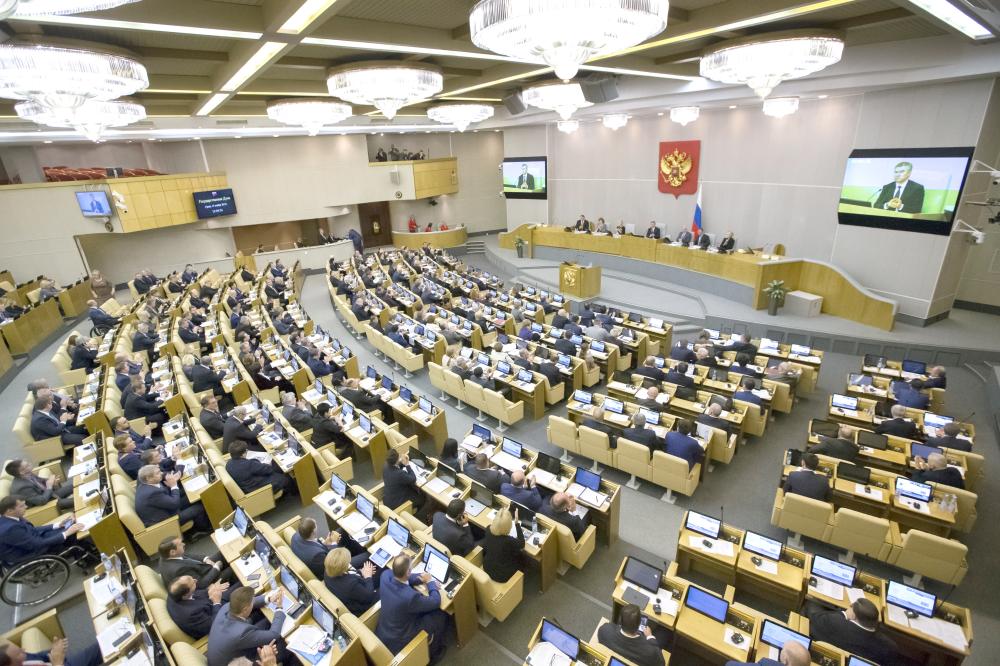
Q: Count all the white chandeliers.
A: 13